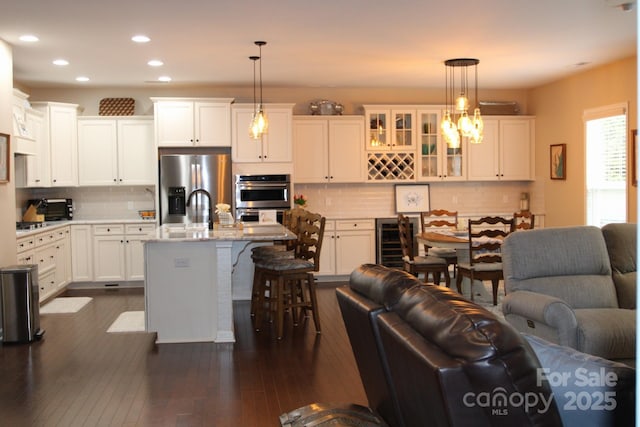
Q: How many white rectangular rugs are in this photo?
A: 2